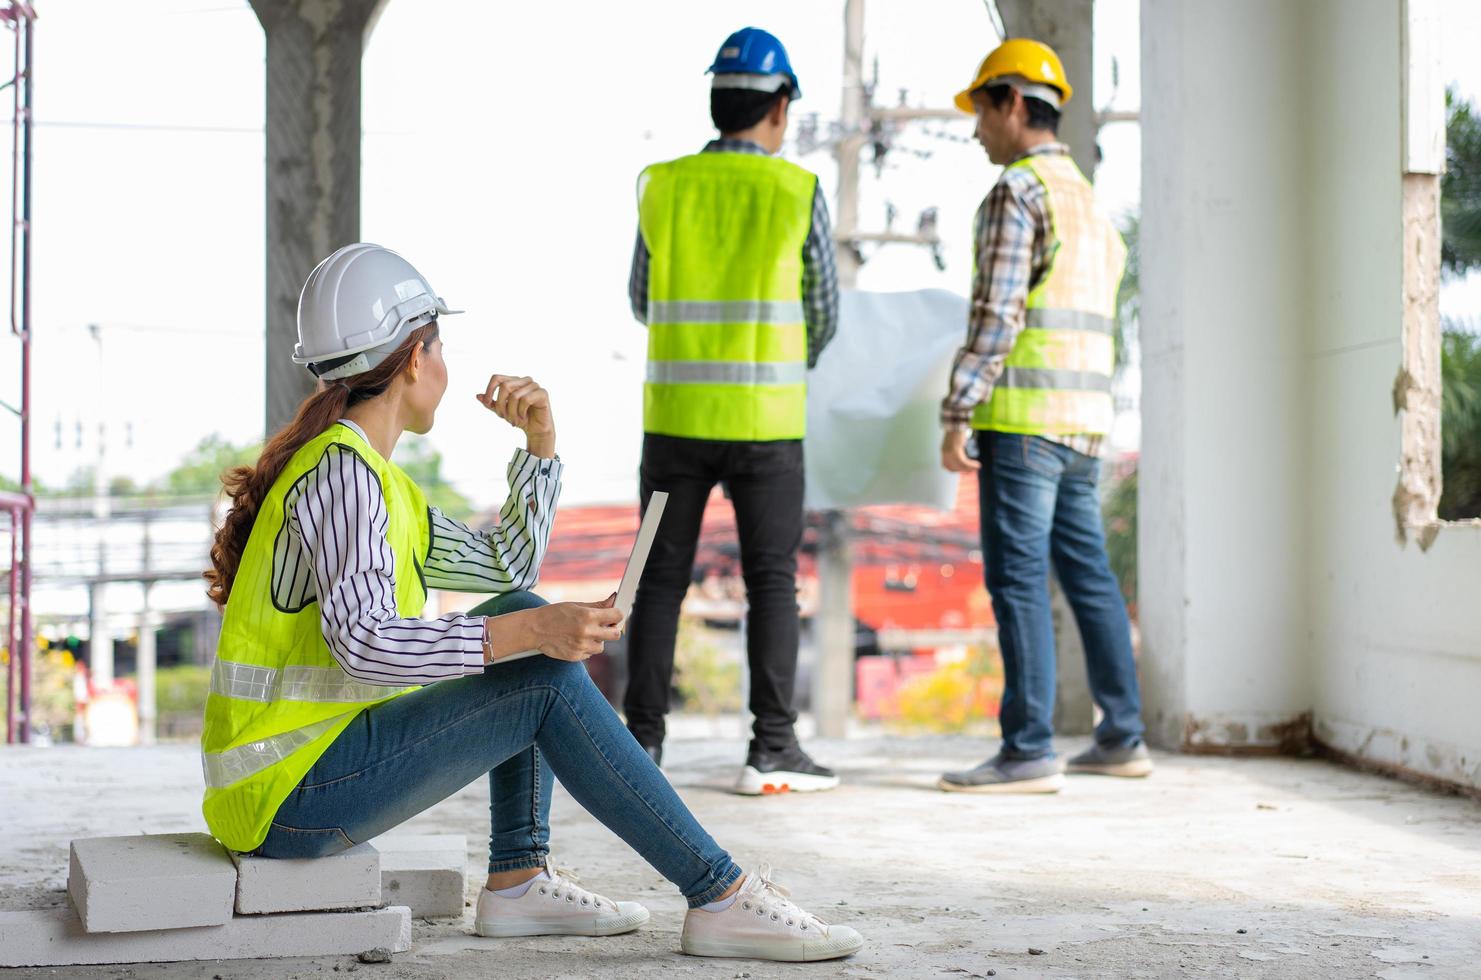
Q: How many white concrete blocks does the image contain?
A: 4